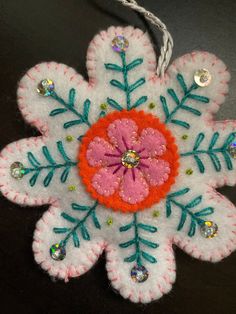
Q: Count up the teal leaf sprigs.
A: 8